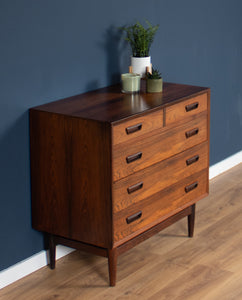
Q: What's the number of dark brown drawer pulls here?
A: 8